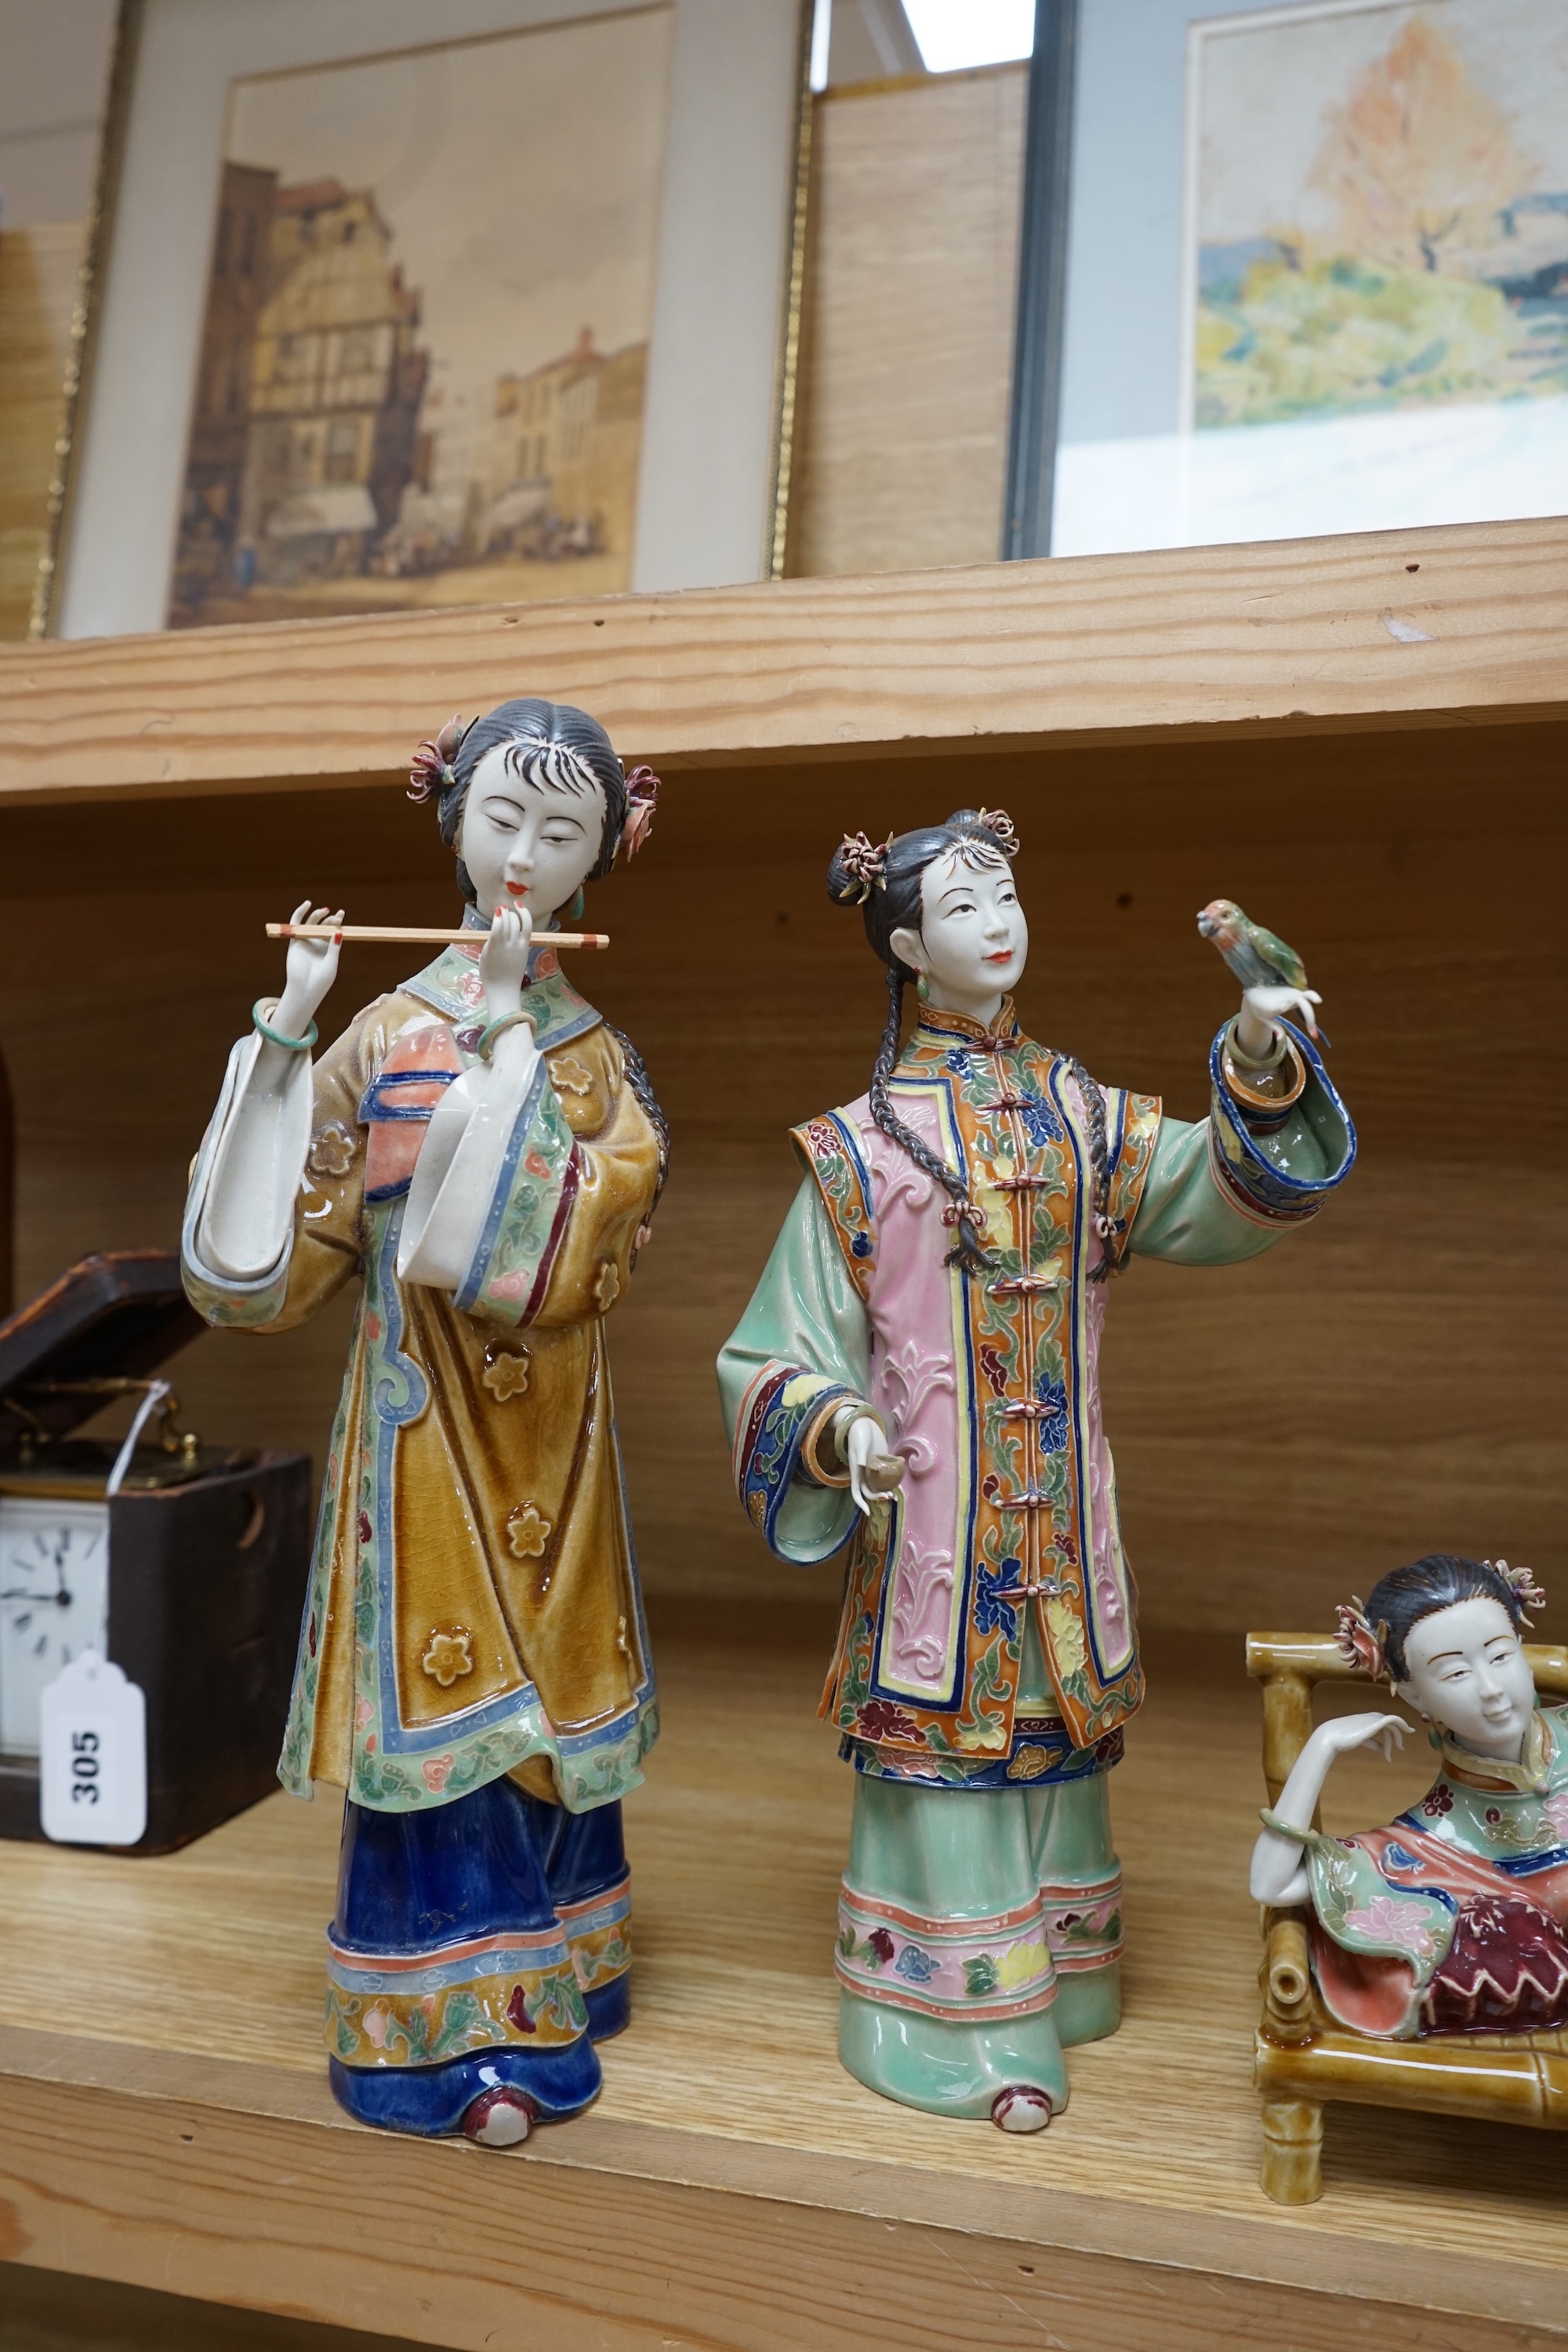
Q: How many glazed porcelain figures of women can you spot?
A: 3